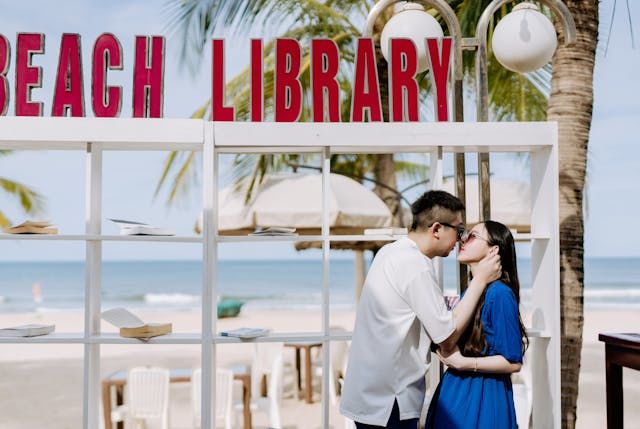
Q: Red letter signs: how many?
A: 12